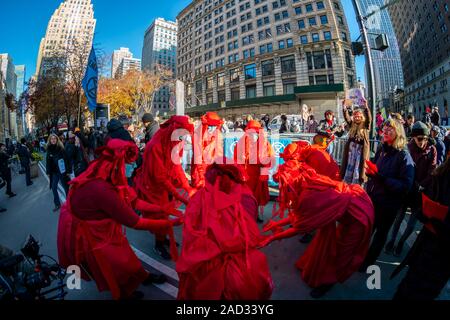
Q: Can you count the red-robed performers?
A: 7